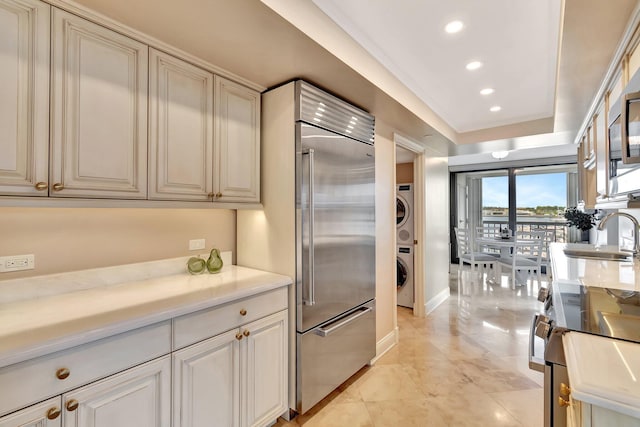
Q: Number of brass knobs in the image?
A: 12